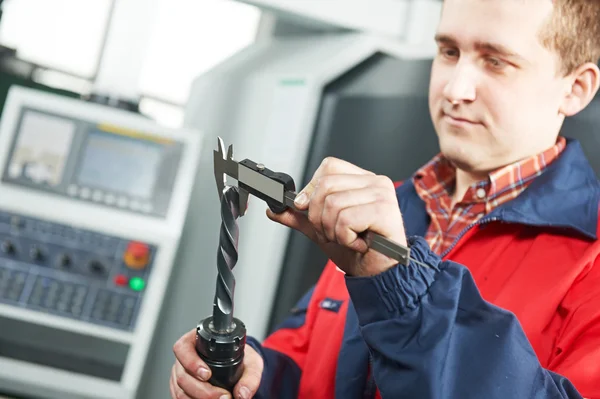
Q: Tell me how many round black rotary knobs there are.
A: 4